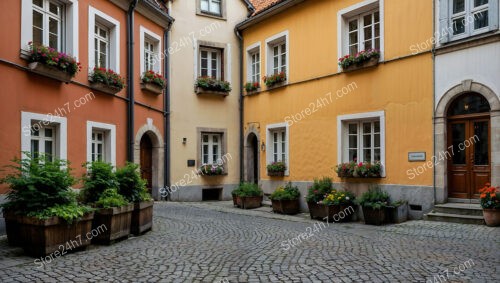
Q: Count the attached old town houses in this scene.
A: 4